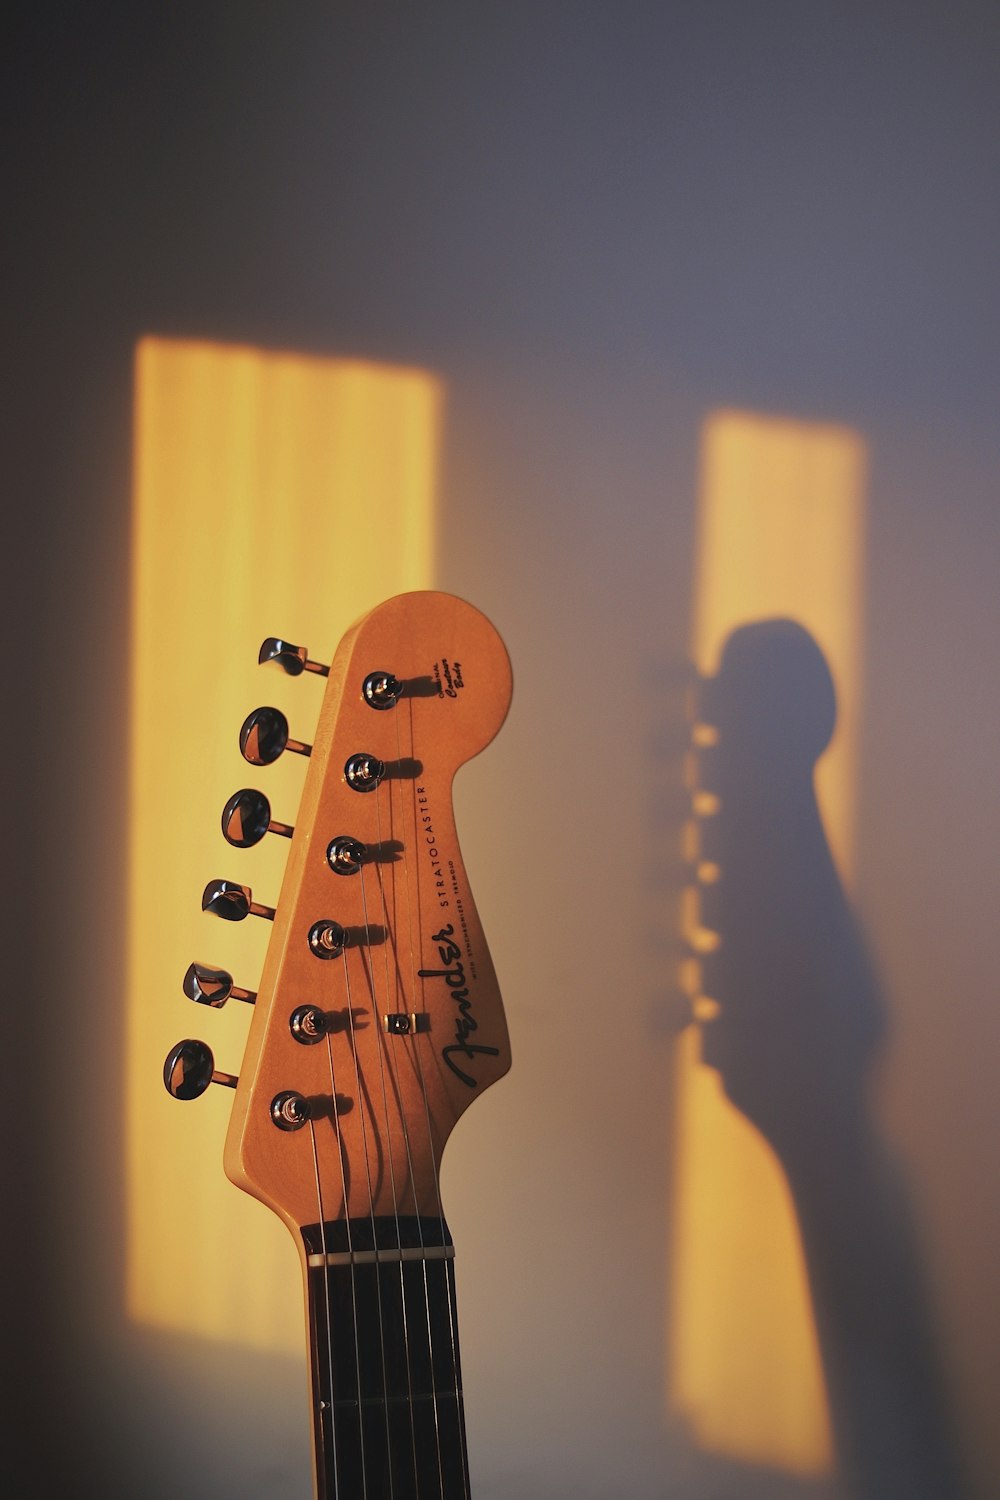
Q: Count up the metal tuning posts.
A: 6